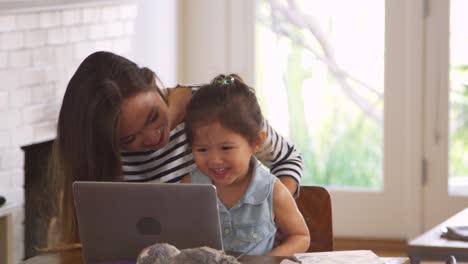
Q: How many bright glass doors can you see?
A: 2